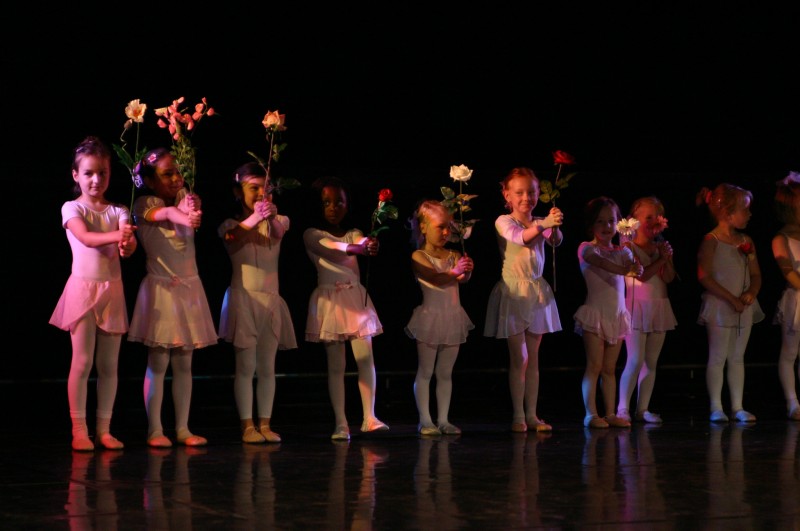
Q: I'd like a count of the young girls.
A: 10